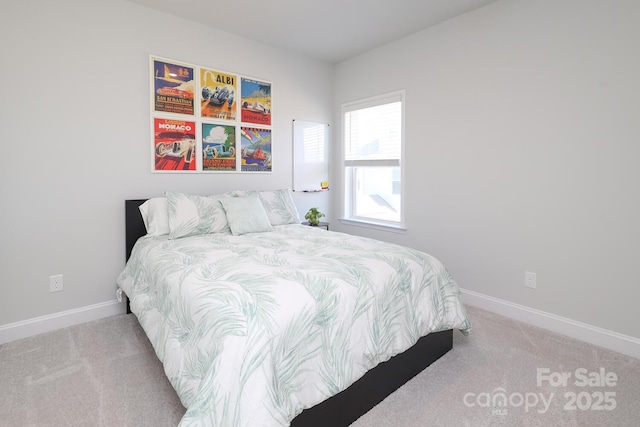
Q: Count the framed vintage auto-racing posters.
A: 6